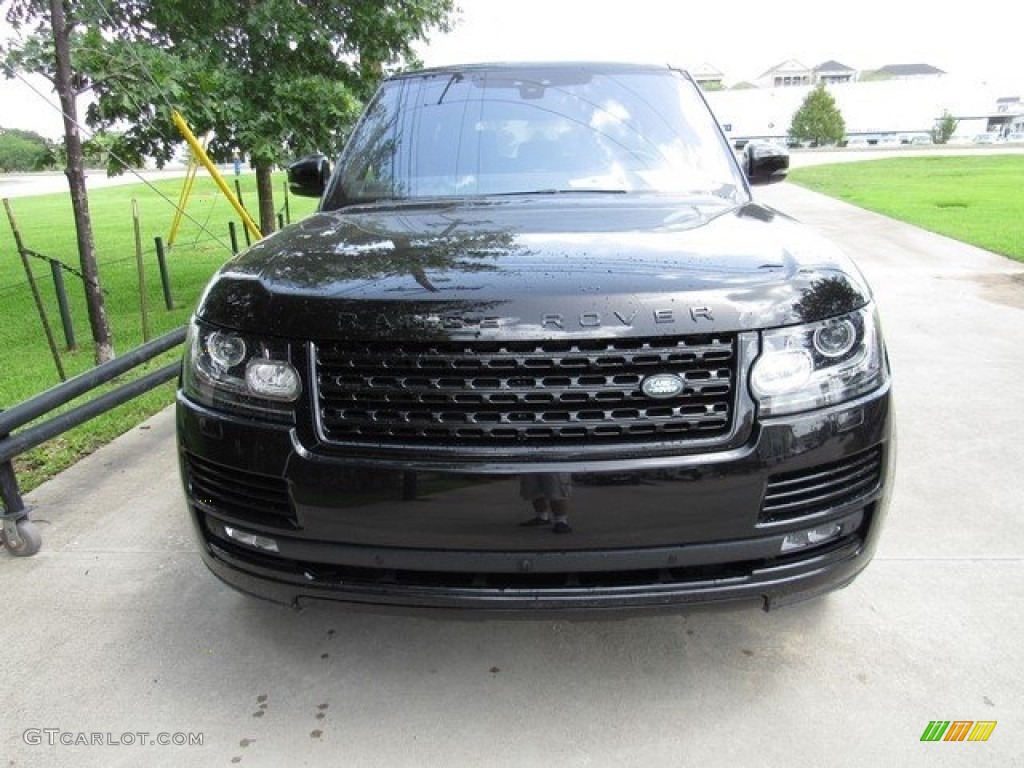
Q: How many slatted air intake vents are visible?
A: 2